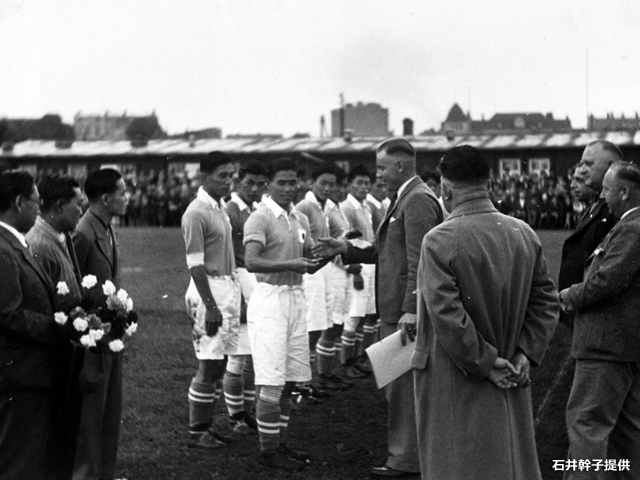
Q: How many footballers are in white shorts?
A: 7